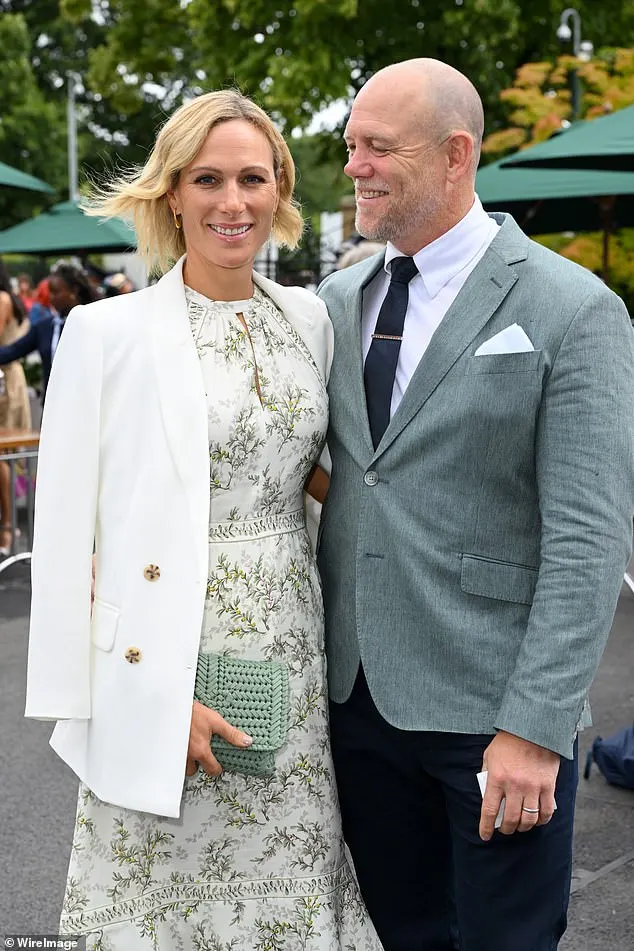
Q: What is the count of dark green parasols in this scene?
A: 4